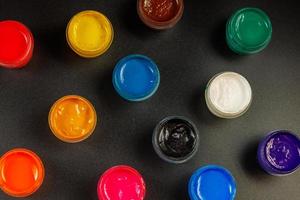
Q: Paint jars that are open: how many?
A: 12